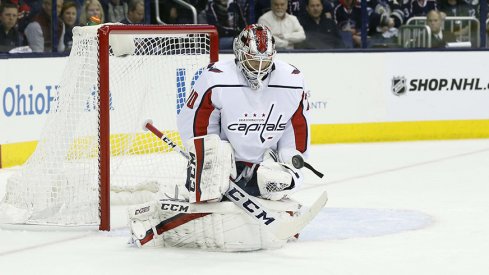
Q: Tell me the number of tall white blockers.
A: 1